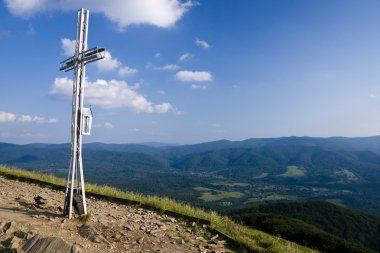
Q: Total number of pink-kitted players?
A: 0